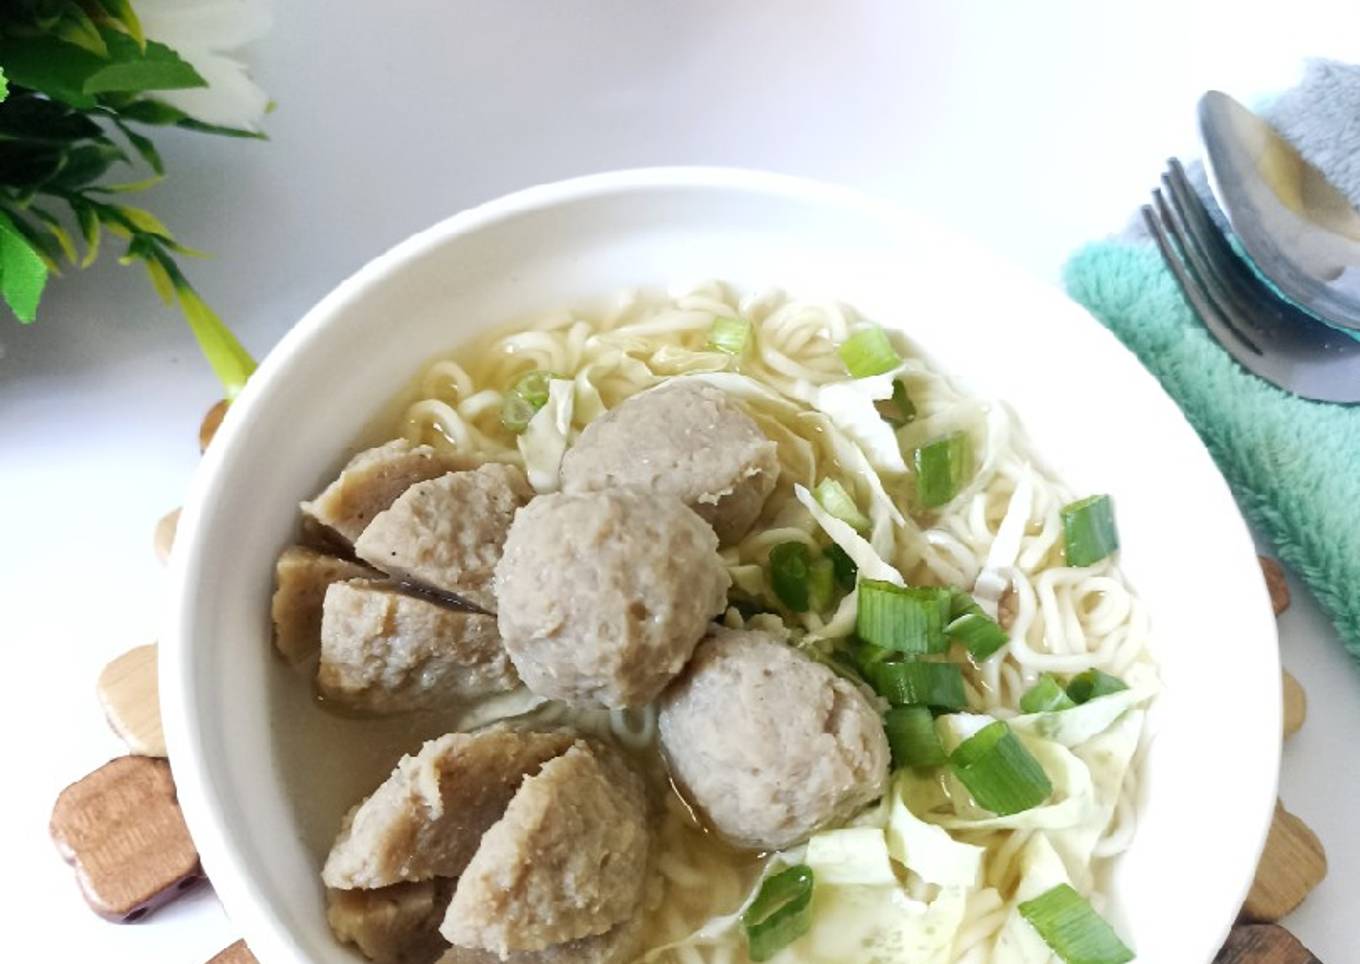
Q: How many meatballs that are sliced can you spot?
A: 2